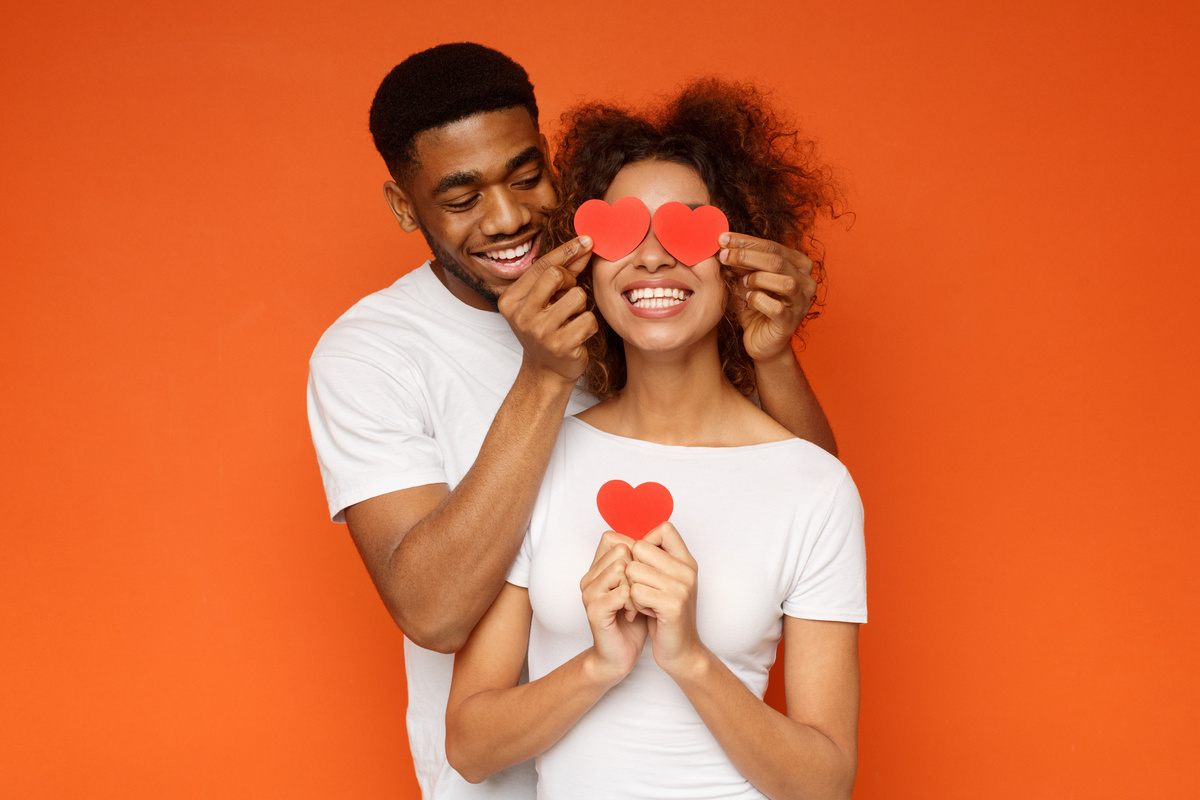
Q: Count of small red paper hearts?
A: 3